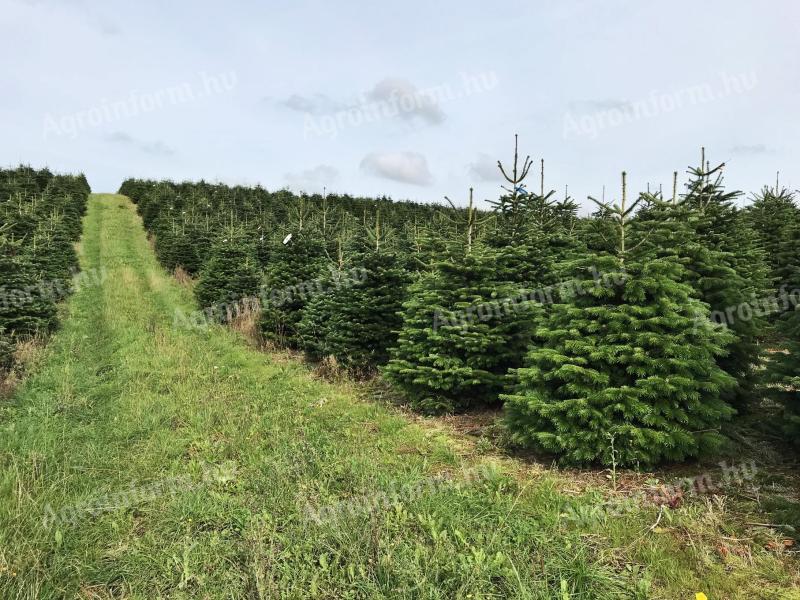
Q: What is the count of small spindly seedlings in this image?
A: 1